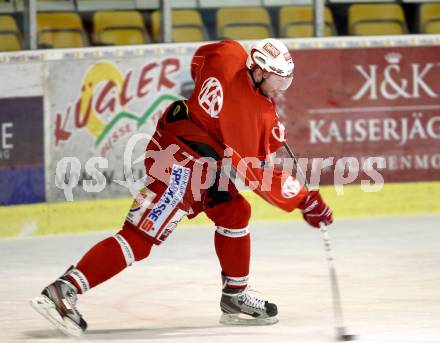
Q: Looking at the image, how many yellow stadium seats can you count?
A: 8